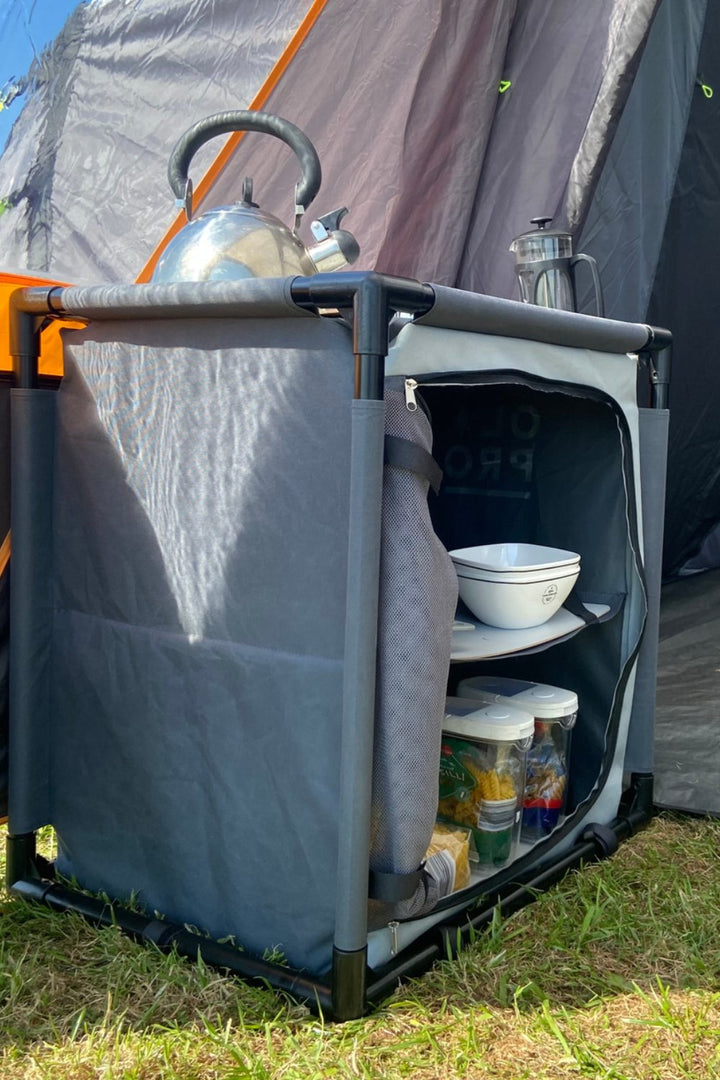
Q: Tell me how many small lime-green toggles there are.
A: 2